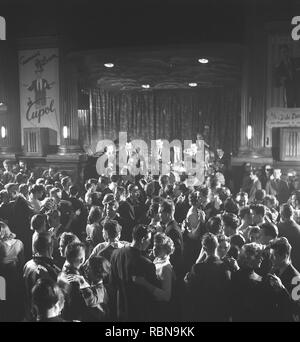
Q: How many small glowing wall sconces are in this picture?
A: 3